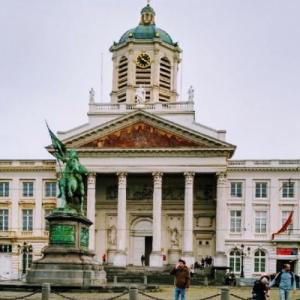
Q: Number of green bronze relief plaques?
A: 2